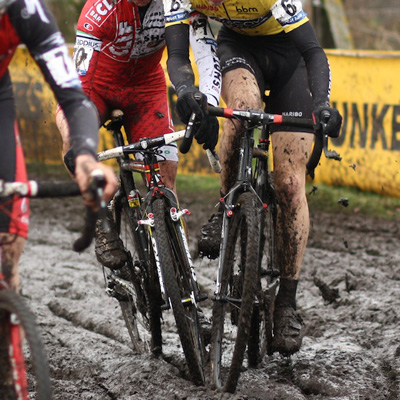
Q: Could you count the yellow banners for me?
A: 1